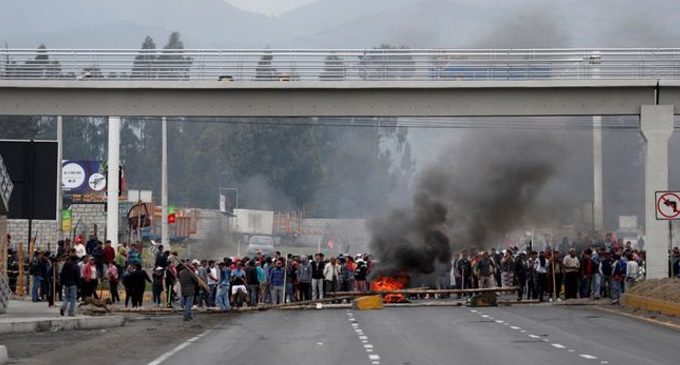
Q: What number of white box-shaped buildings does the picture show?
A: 1